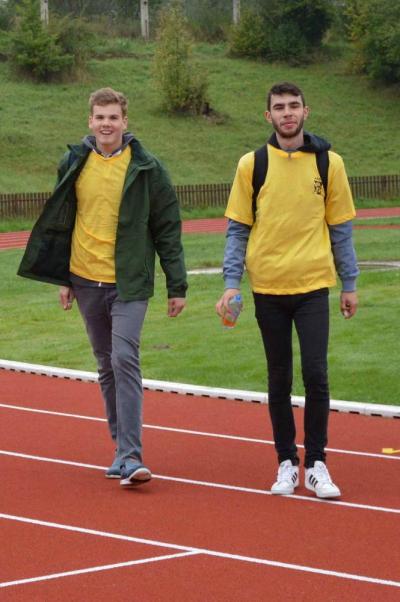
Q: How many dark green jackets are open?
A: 1